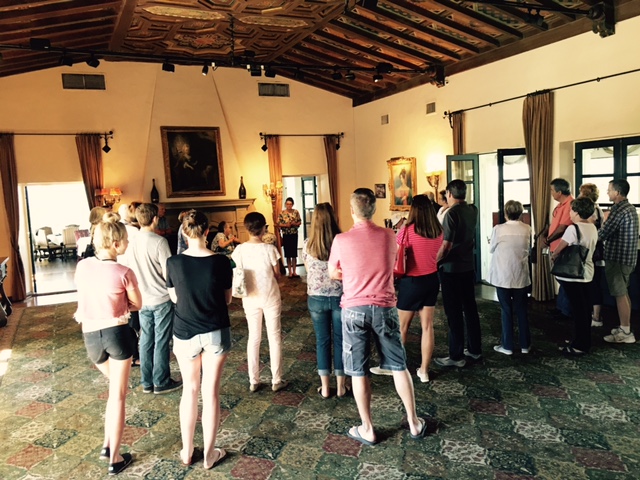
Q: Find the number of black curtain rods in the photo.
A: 3